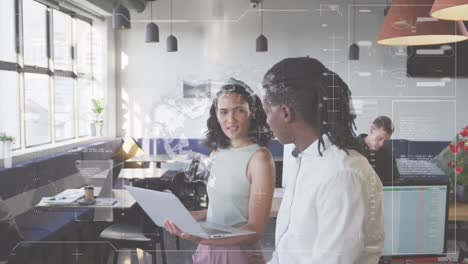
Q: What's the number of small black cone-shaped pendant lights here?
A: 5